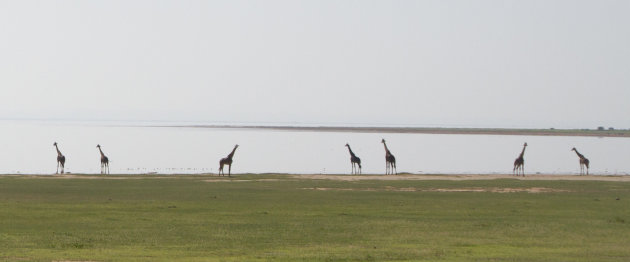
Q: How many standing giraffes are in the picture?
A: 7